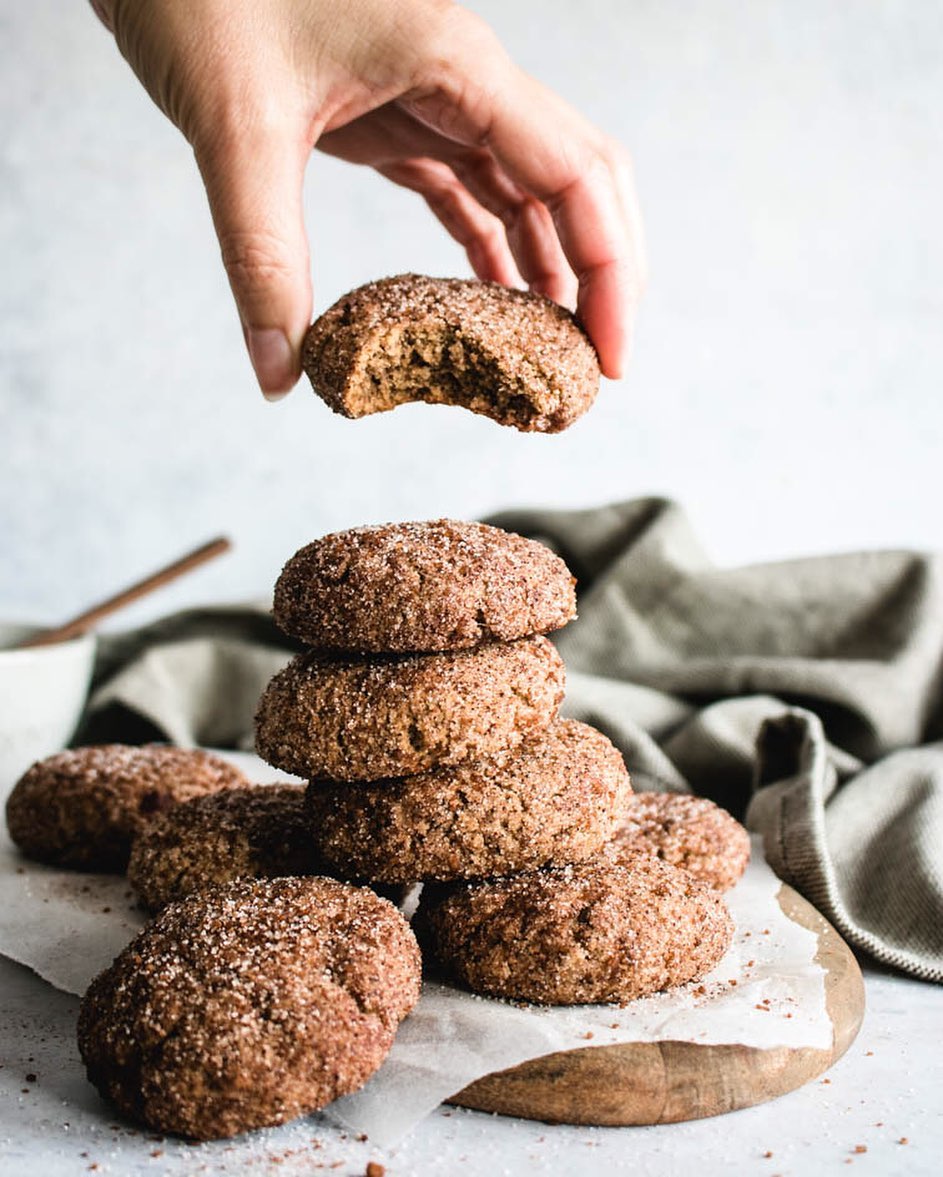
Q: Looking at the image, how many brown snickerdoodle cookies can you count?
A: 9